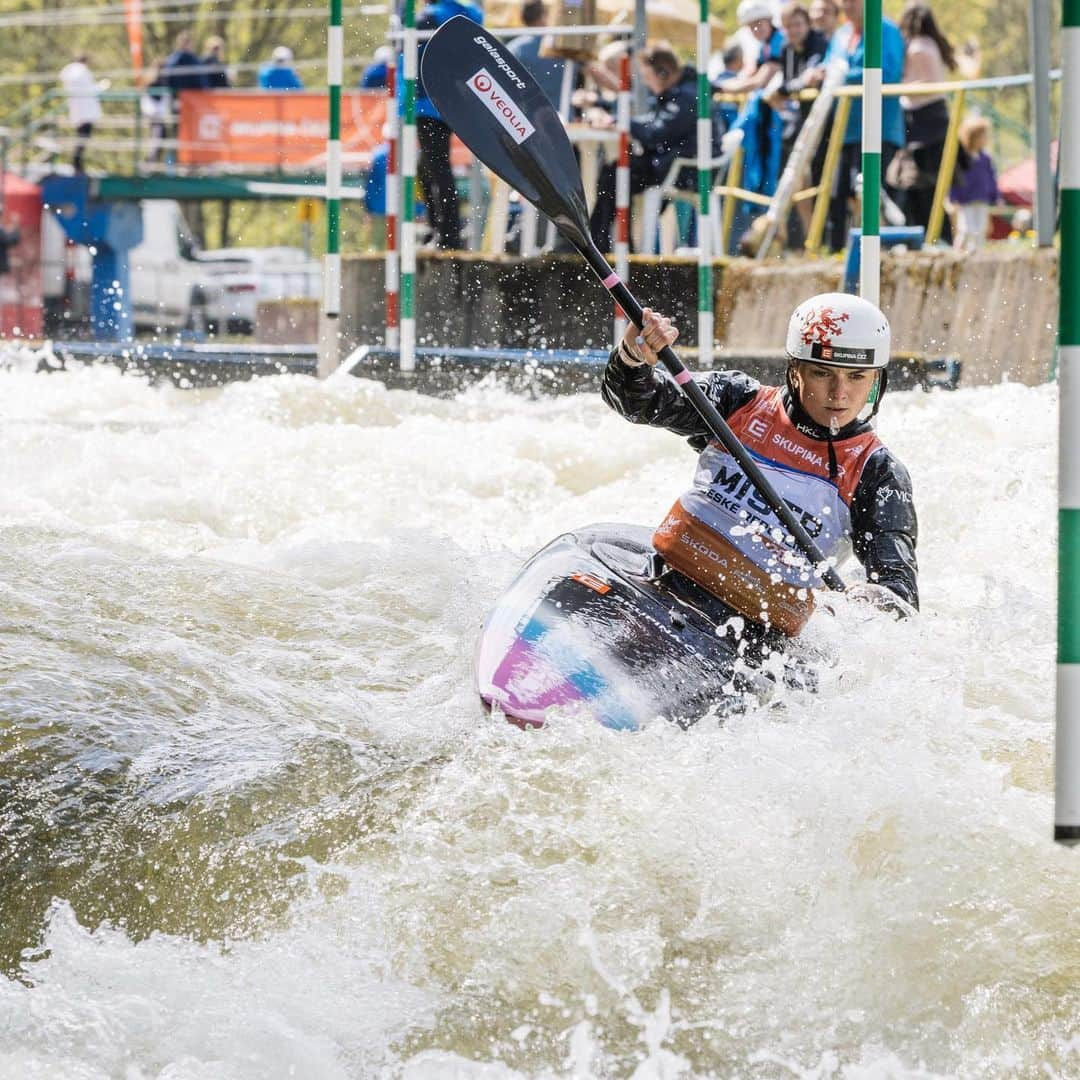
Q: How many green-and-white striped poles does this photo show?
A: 5